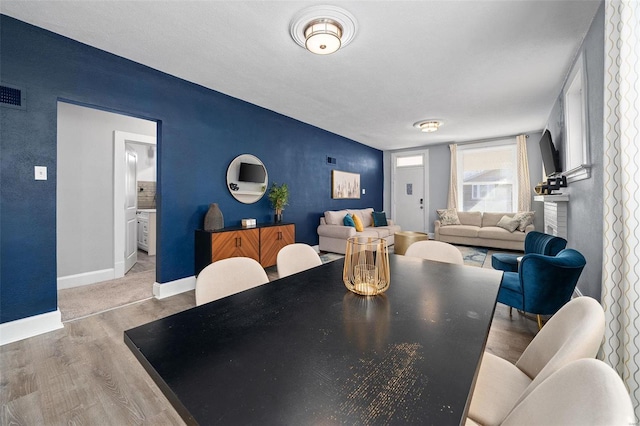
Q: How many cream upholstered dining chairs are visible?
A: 5